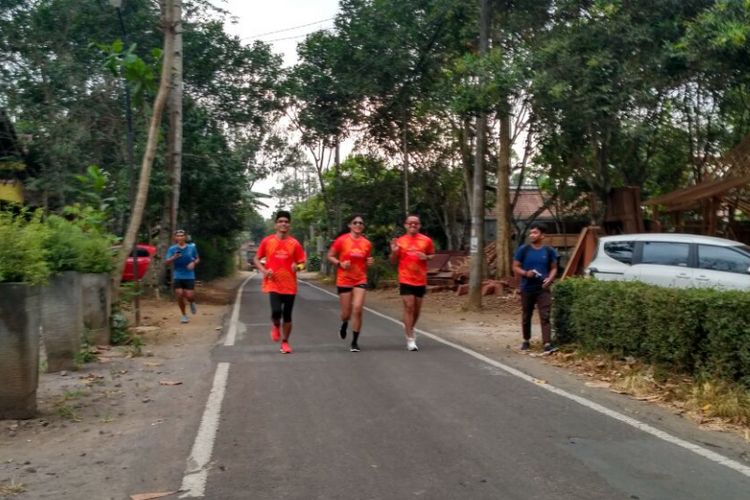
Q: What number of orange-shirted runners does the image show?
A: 3